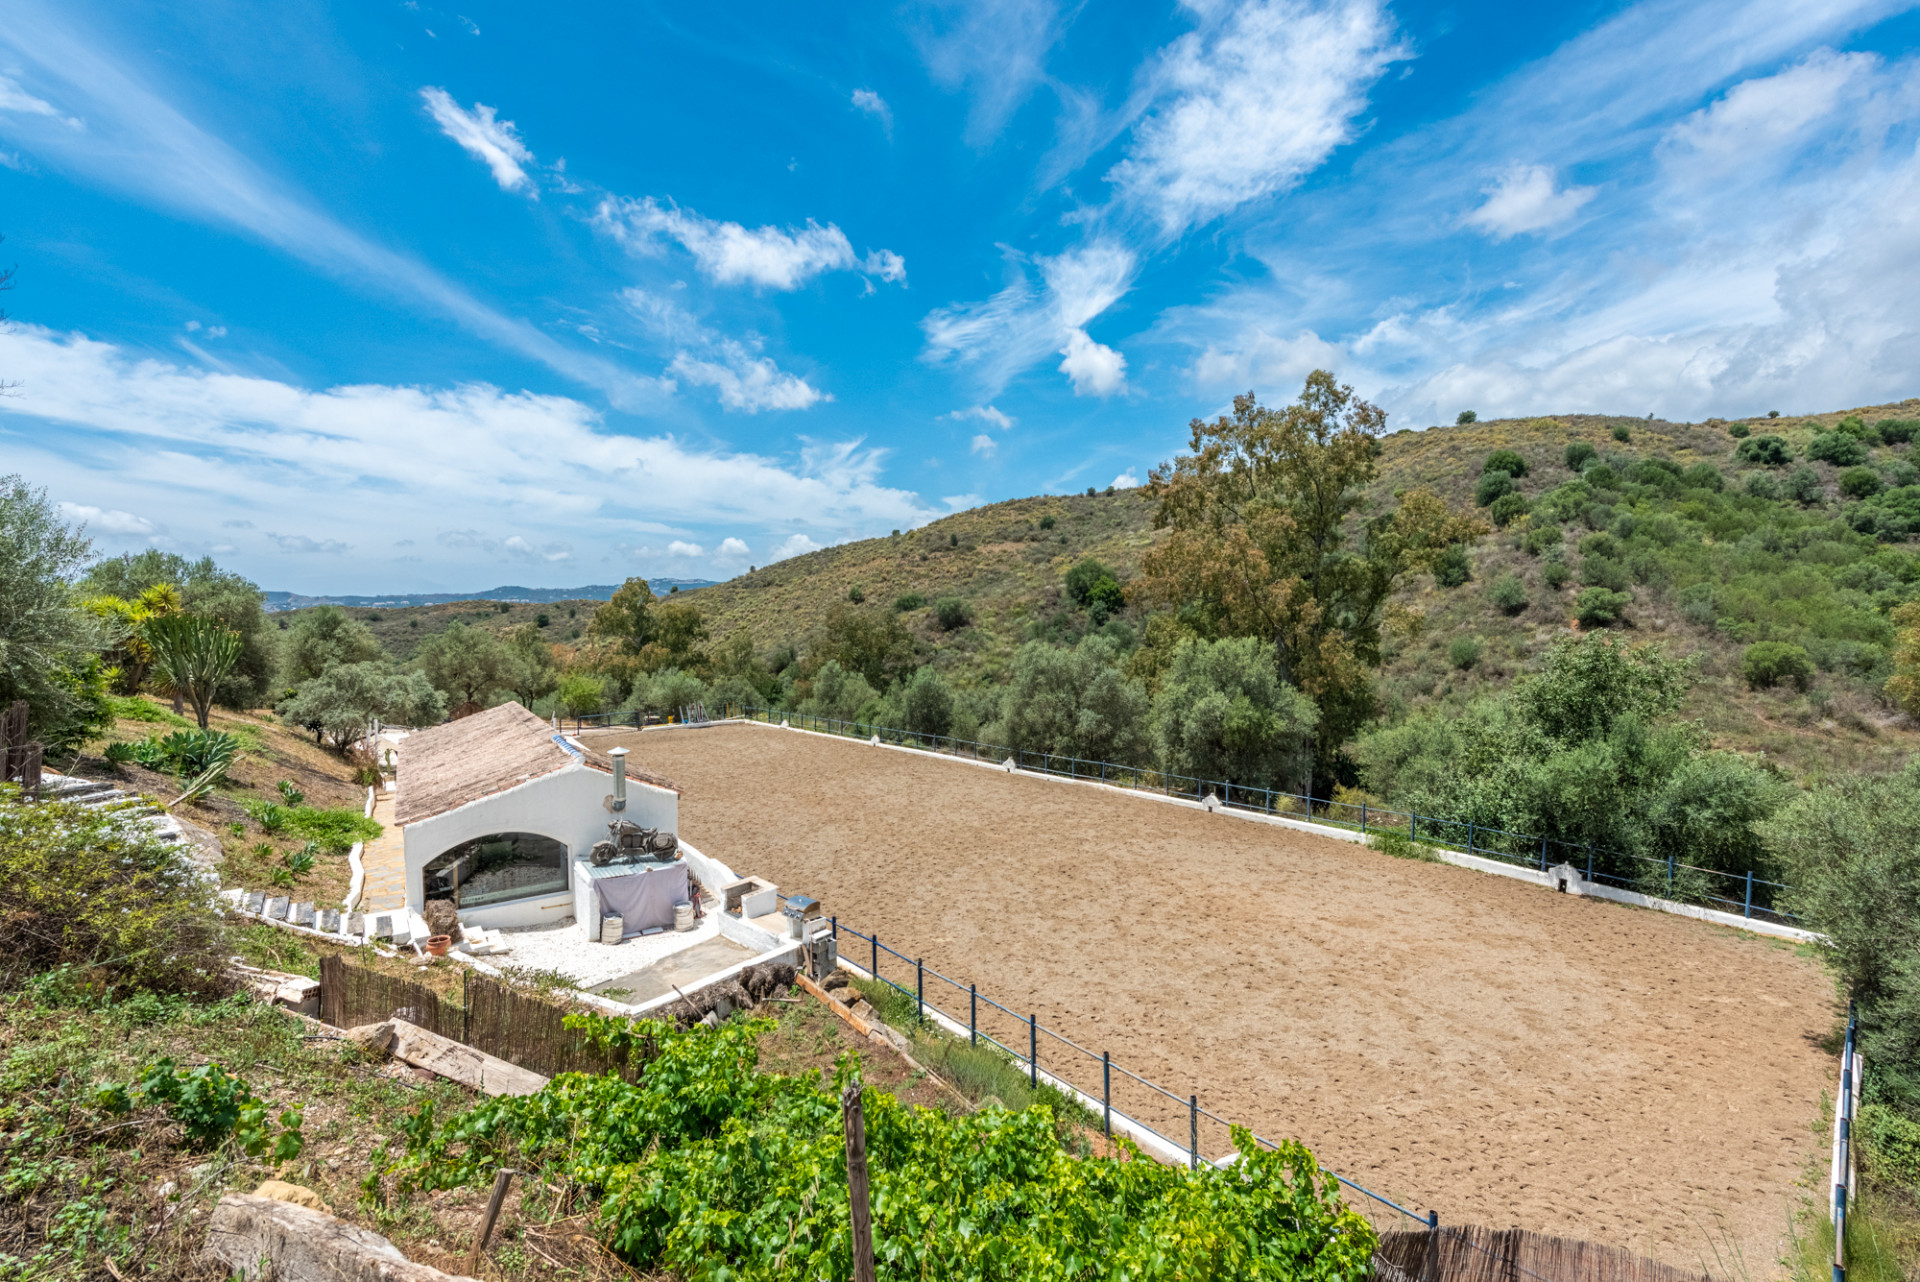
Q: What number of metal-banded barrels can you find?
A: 2